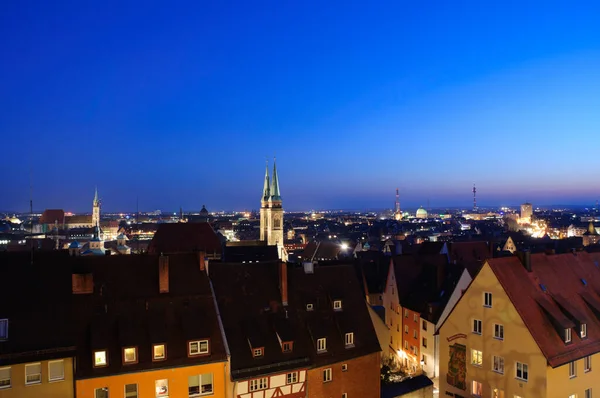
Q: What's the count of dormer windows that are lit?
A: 3